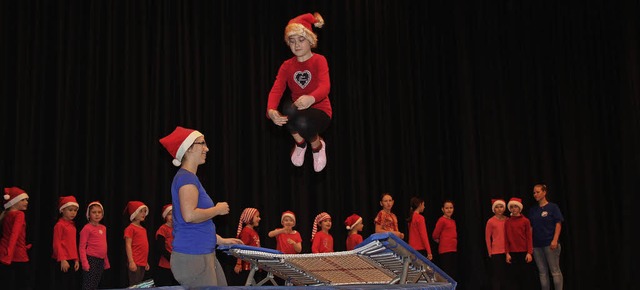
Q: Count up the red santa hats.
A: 11